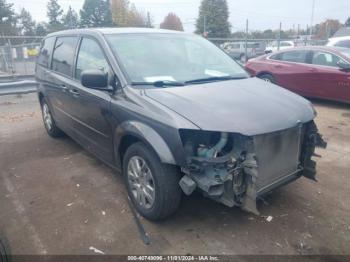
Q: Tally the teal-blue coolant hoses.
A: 1